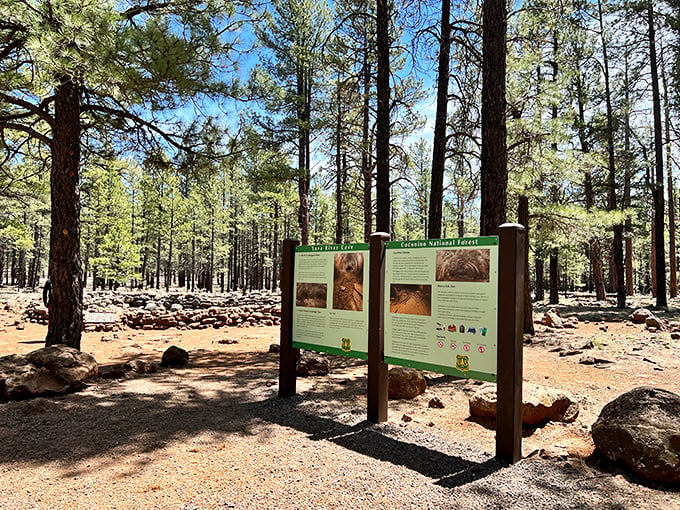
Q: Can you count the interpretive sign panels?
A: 2